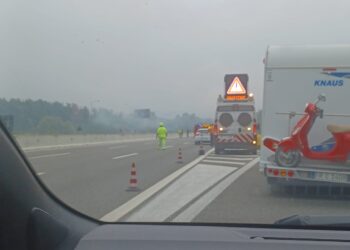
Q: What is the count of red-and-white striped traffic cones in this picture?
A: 3